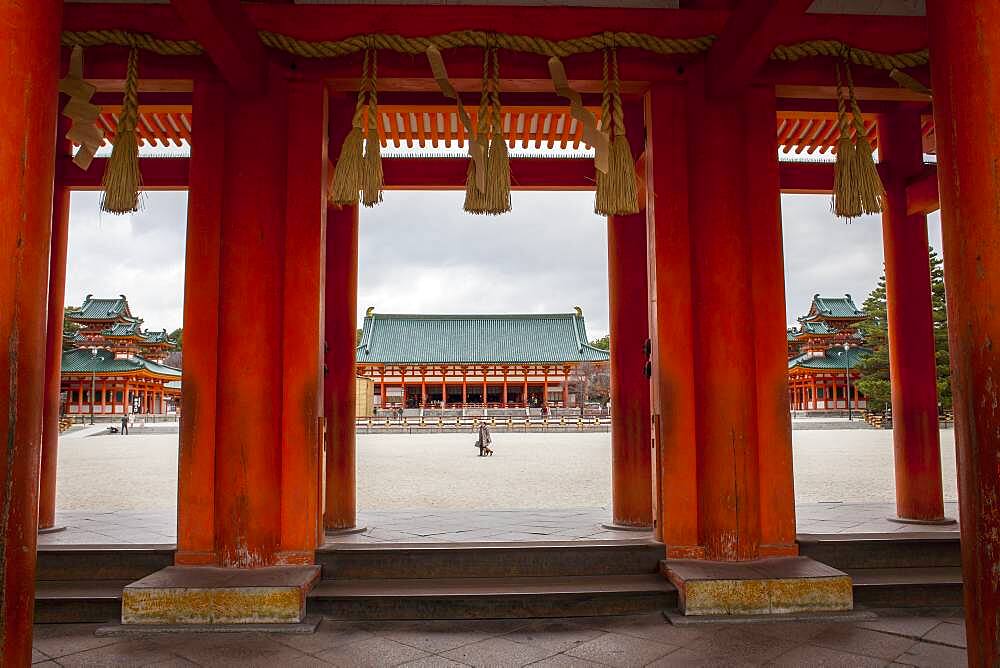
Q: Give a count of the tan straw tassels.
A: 9